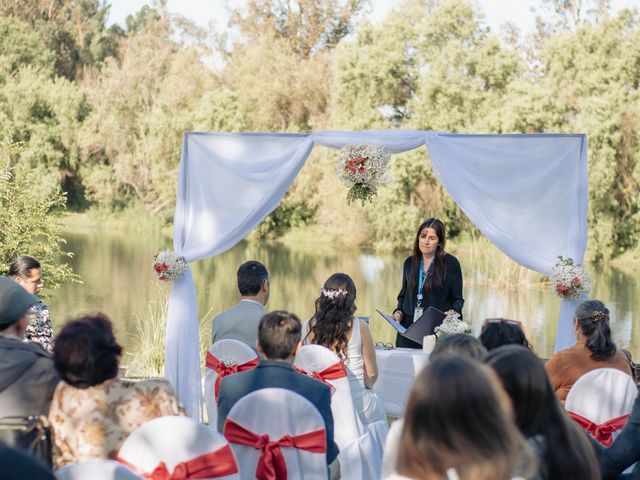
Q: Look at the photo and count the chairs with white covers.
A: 6